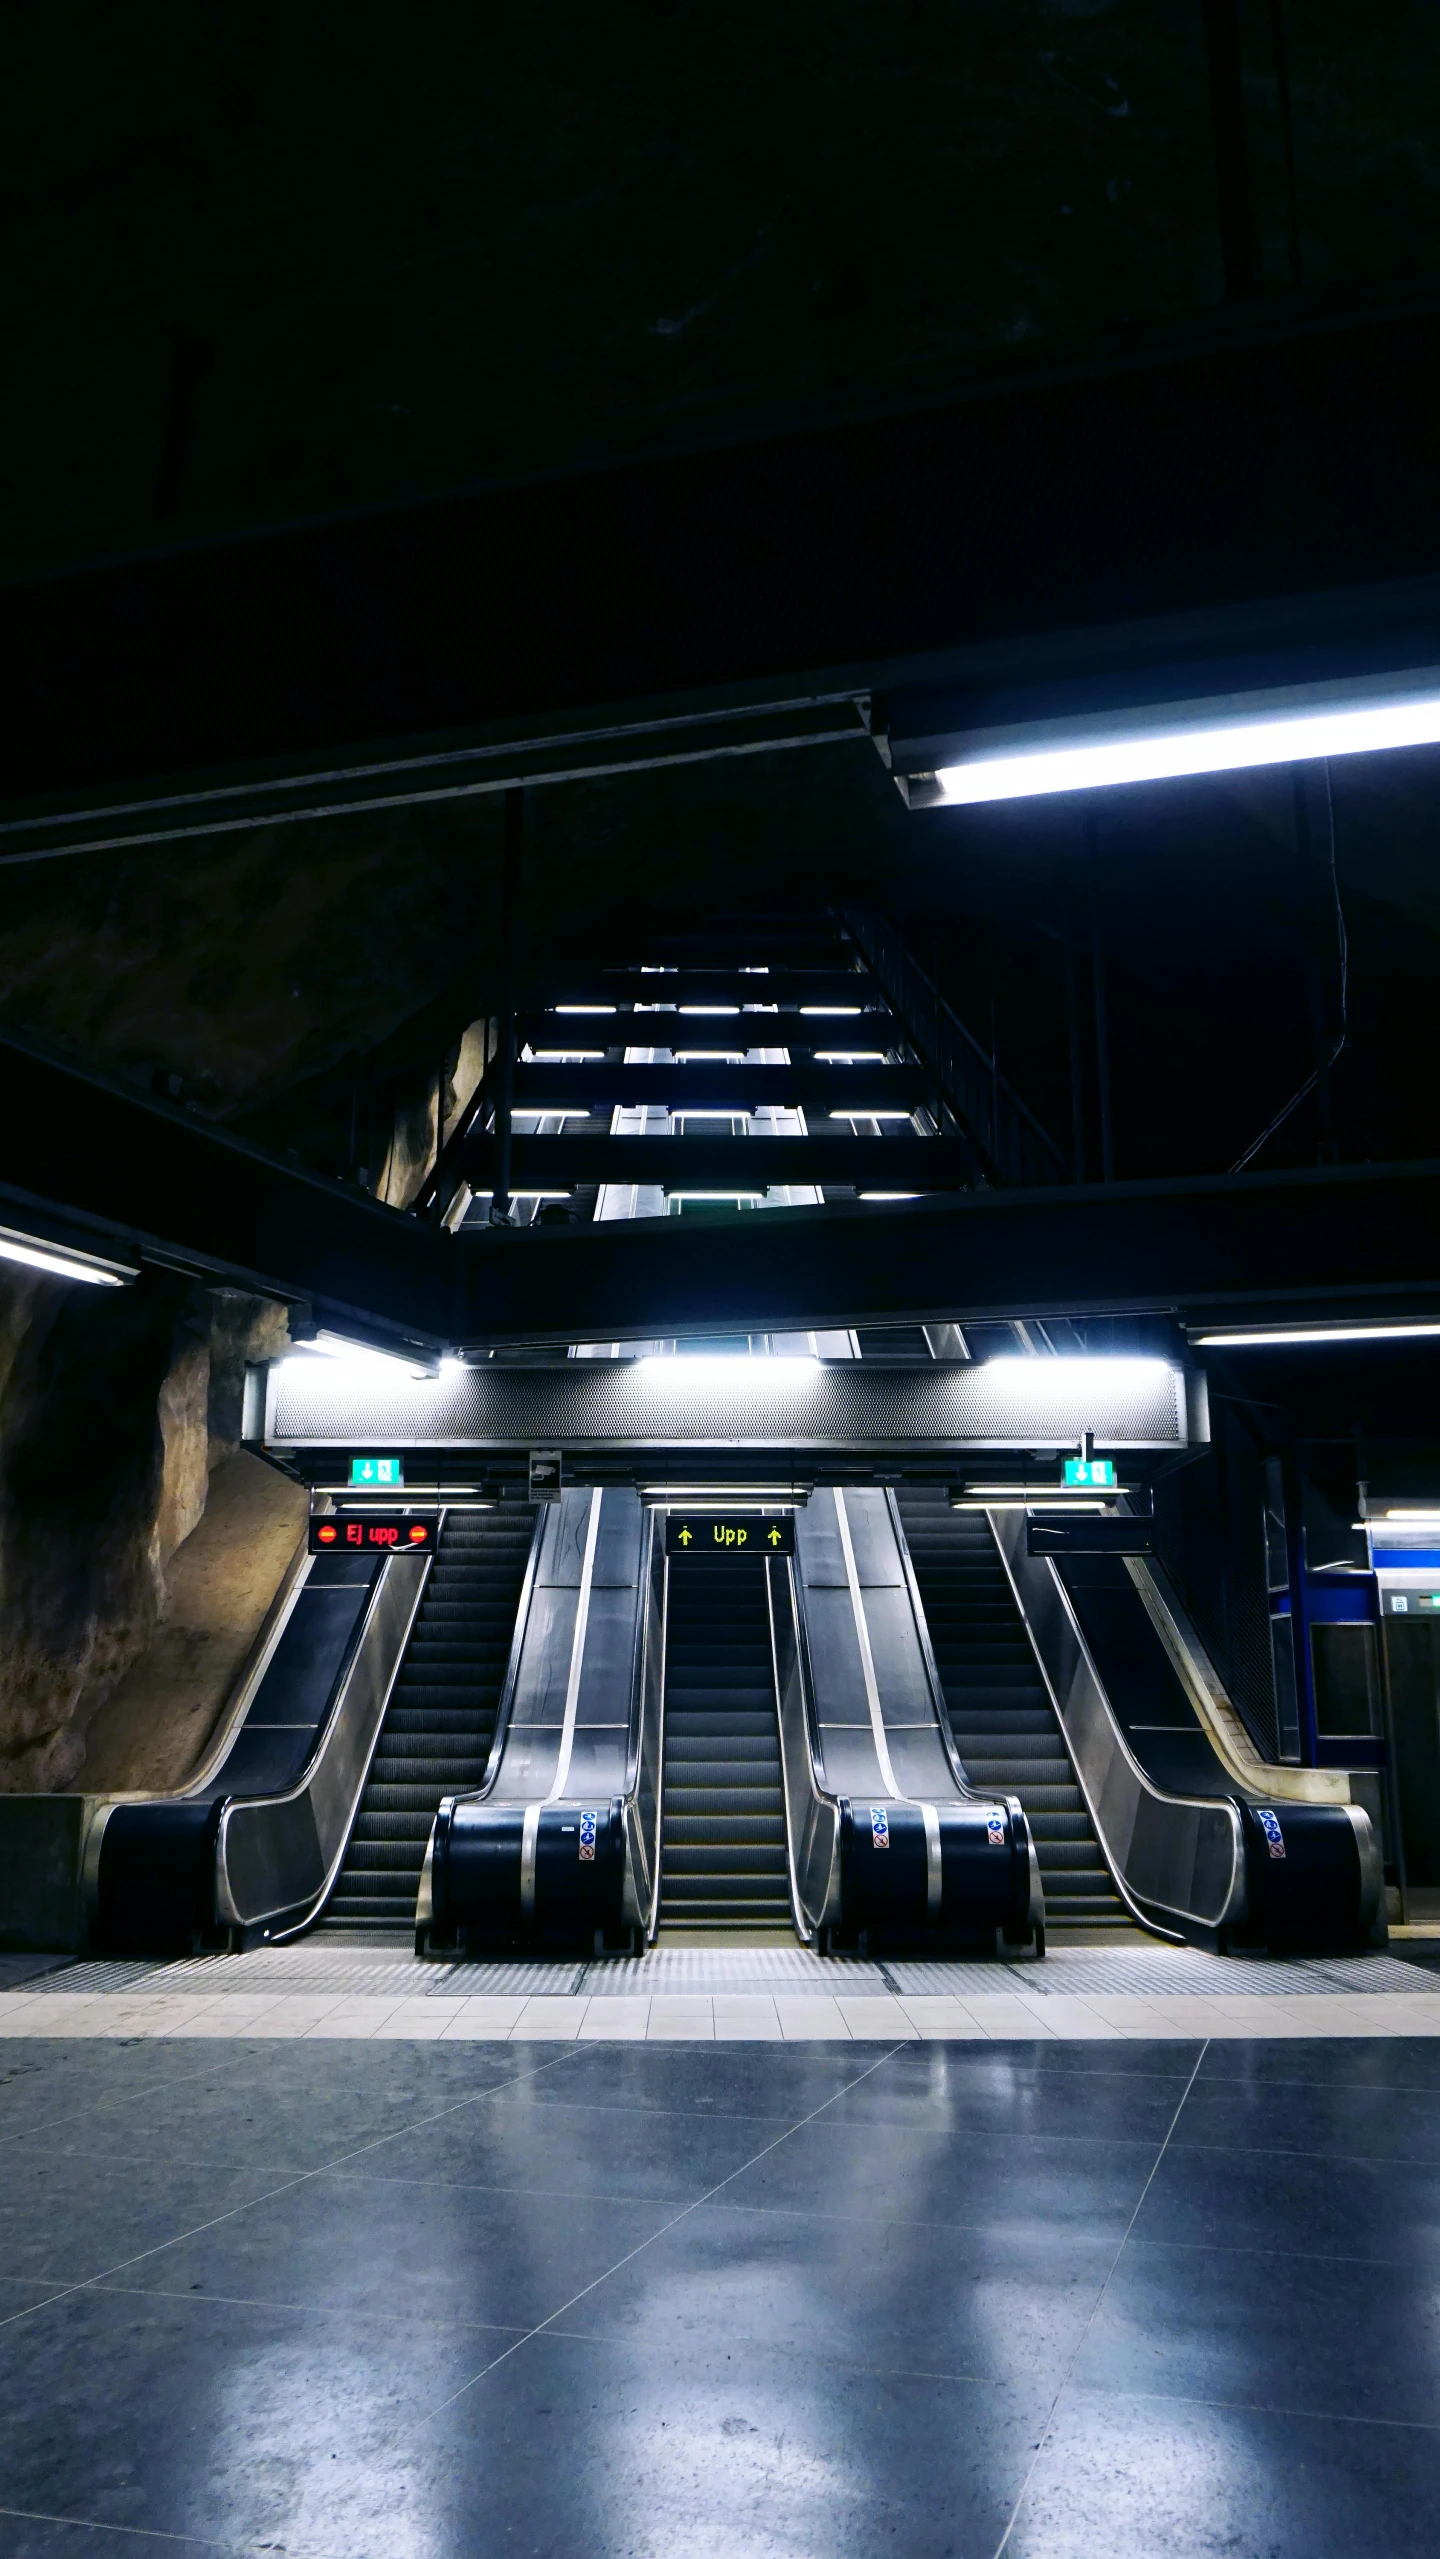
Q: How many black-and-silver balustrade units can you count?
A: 4